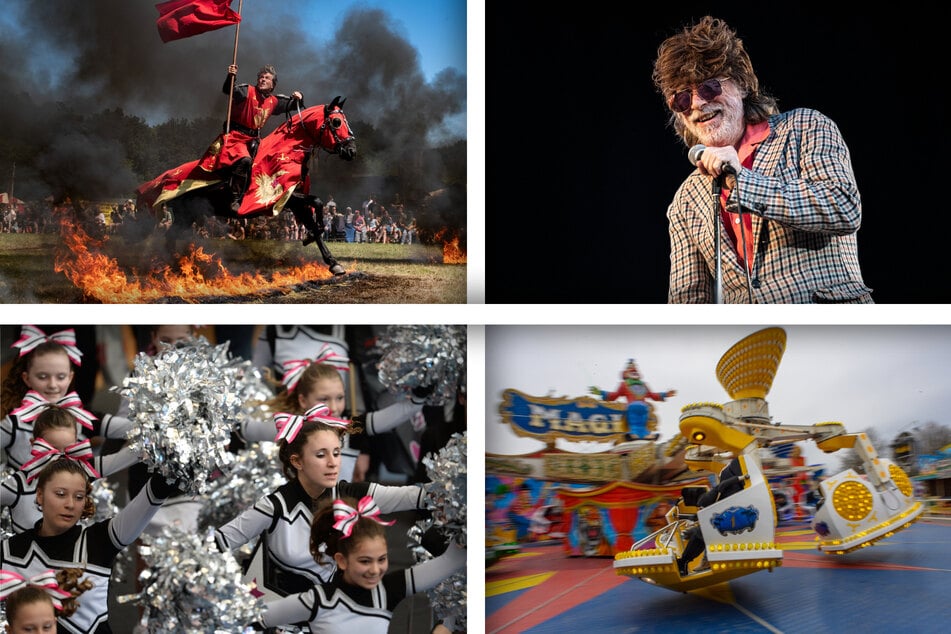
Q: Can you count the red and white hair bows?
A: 7